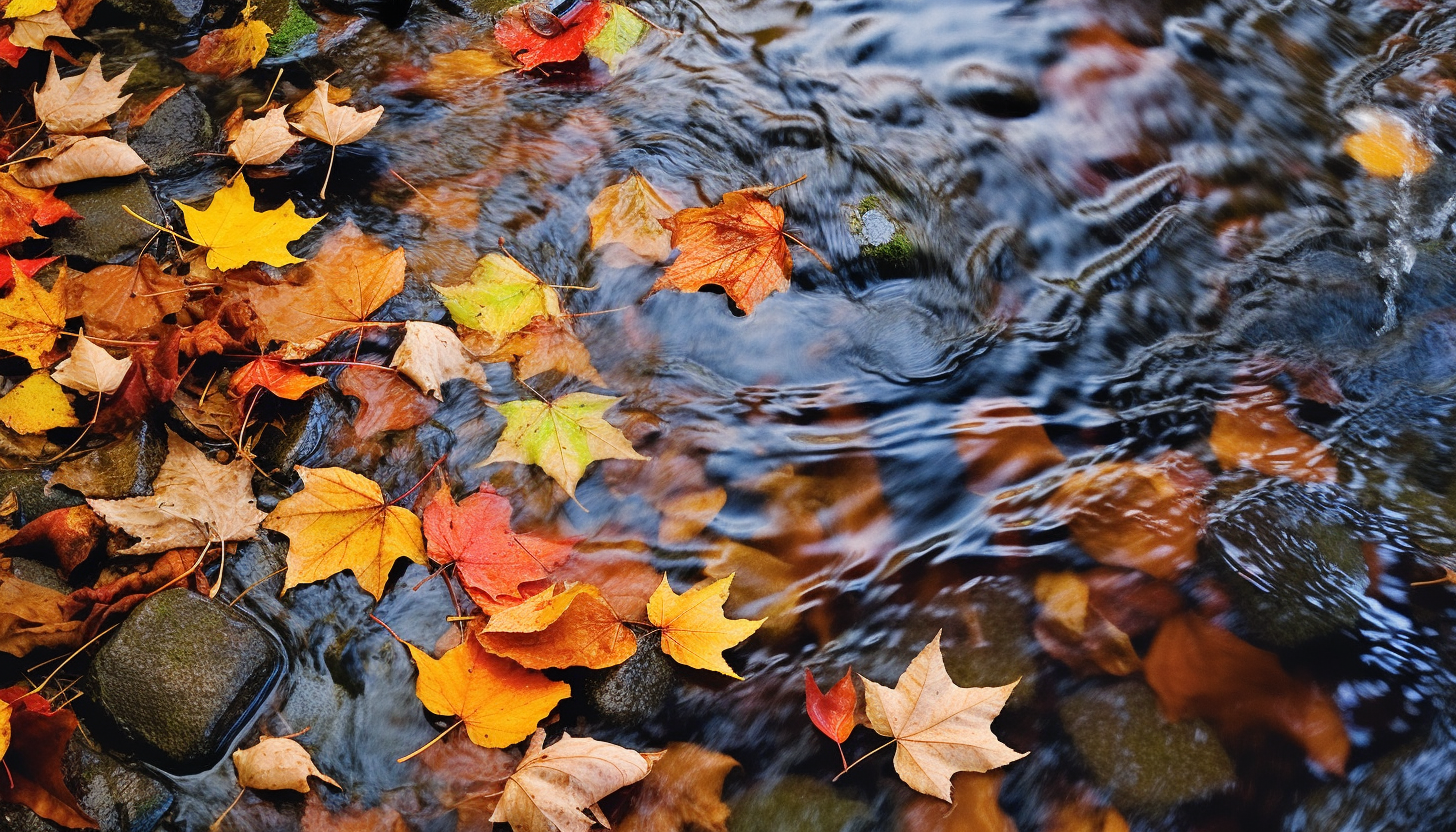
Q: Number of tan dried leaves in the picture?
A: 11